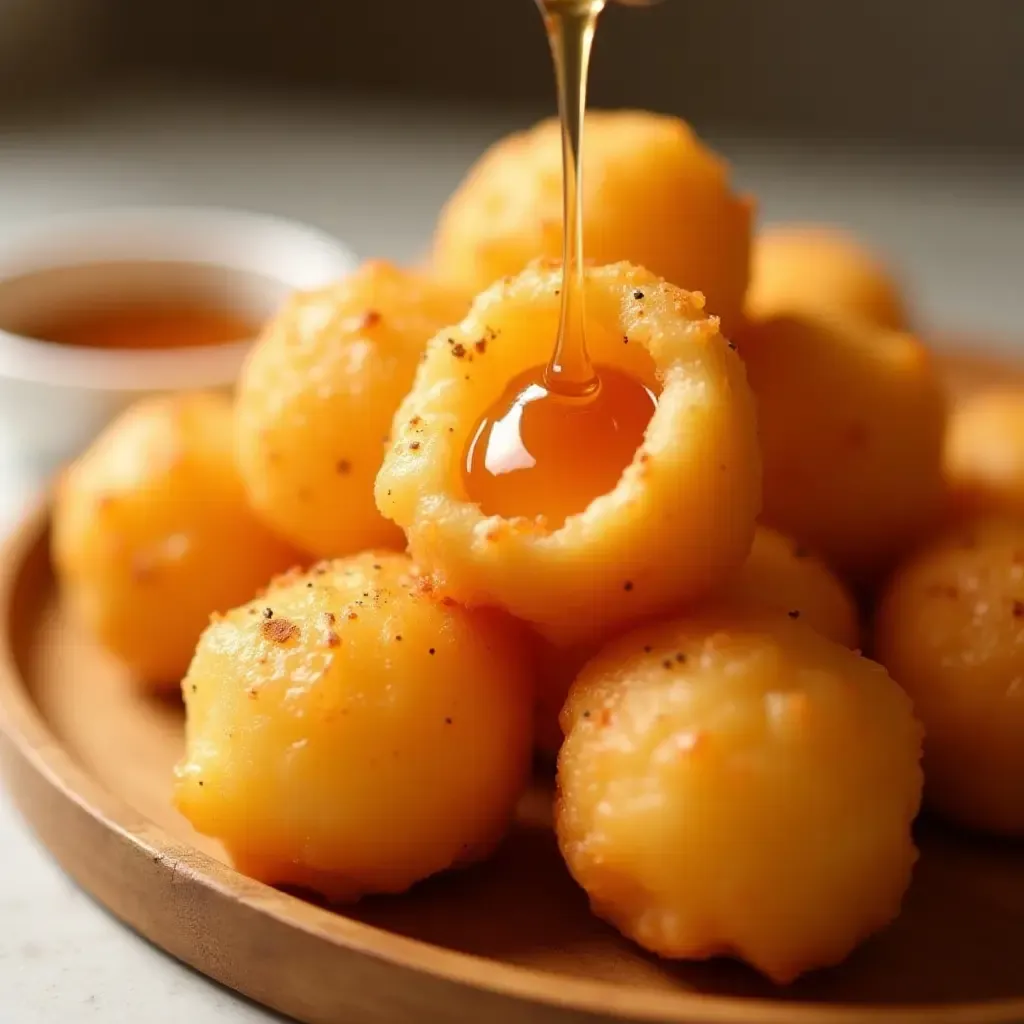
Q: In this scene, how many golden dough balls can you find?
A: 11